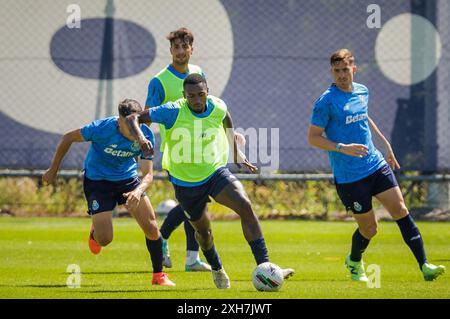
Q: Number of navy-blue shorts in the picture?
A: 3